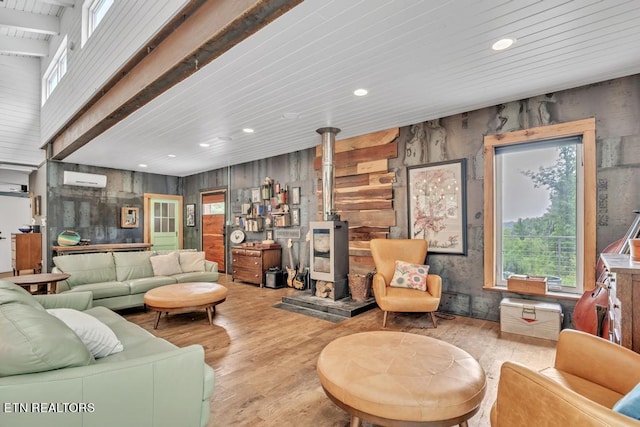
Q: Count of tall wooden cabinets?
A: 1